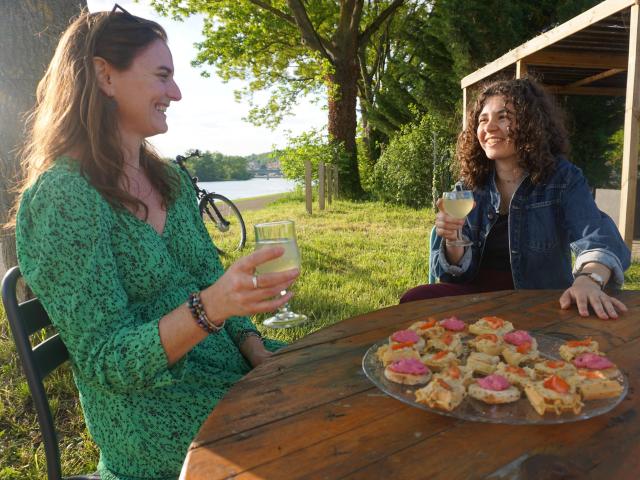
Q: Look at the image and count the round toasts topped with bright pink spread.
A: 6